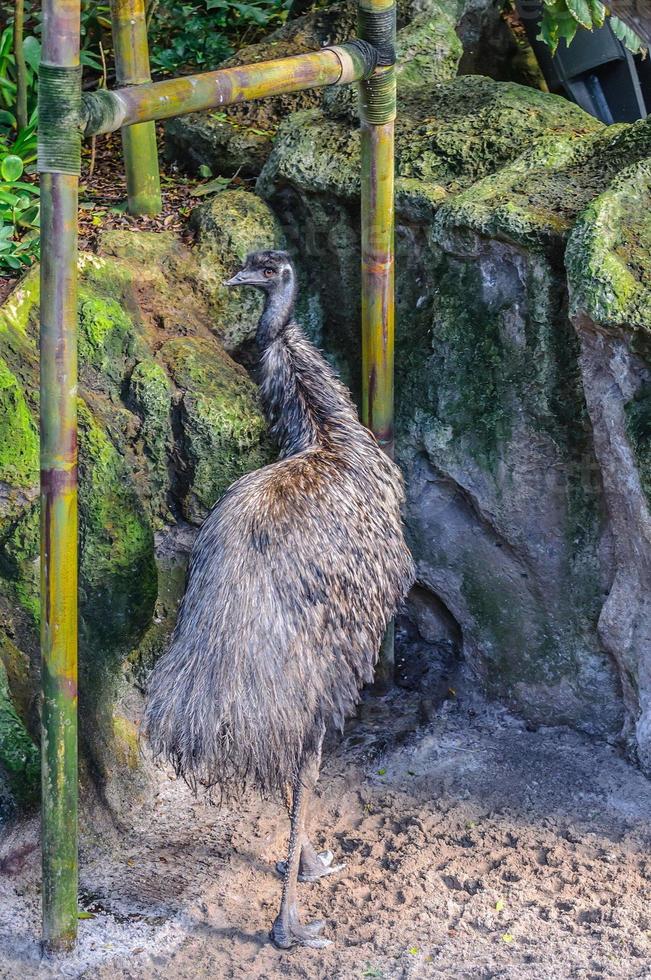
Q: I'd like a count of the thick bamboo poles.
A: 4